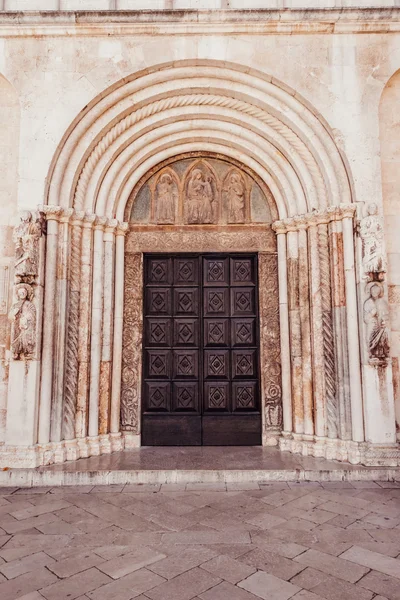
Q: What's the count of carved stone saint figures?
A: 7